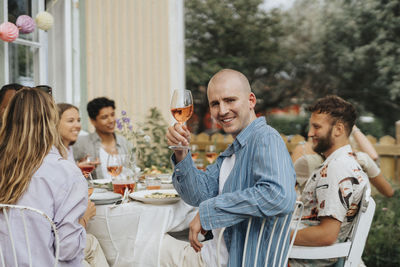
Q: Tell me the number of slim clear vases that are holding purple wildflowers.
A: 1